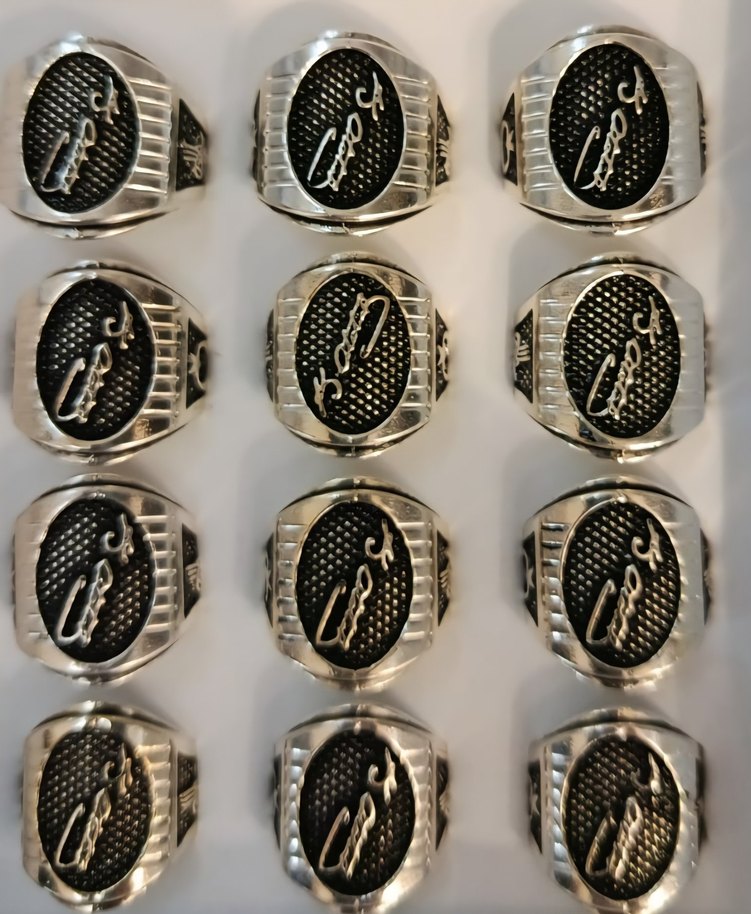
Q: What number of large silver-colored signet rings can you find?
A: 12